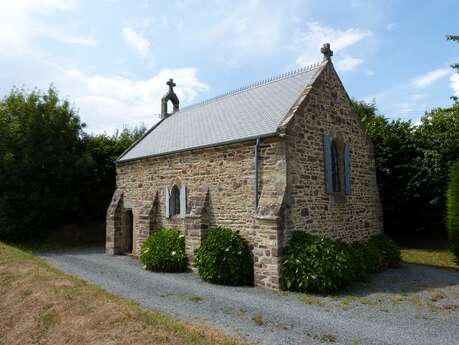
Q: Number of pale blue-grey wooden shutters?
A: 4